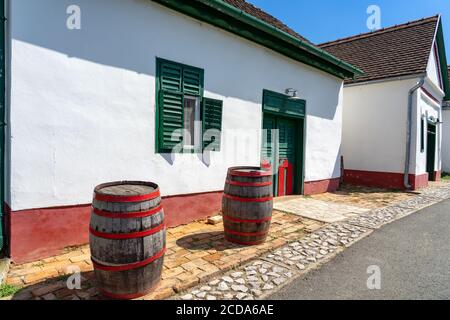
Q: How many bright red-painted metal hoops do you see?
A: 11